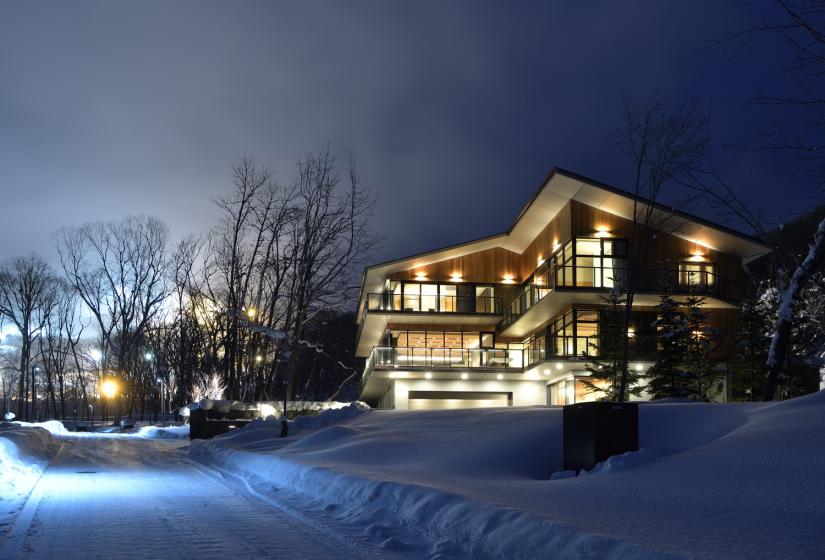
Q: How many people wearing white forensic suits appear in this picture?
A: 0